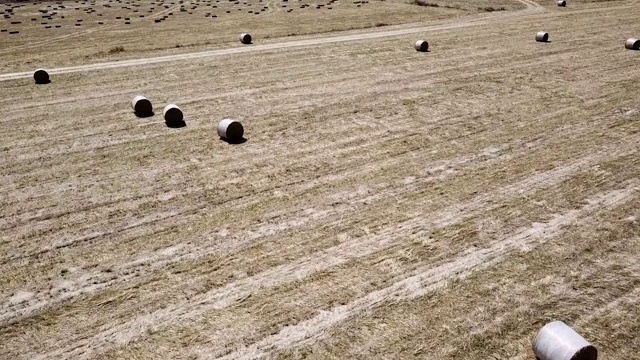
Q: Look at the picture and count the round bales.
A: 10